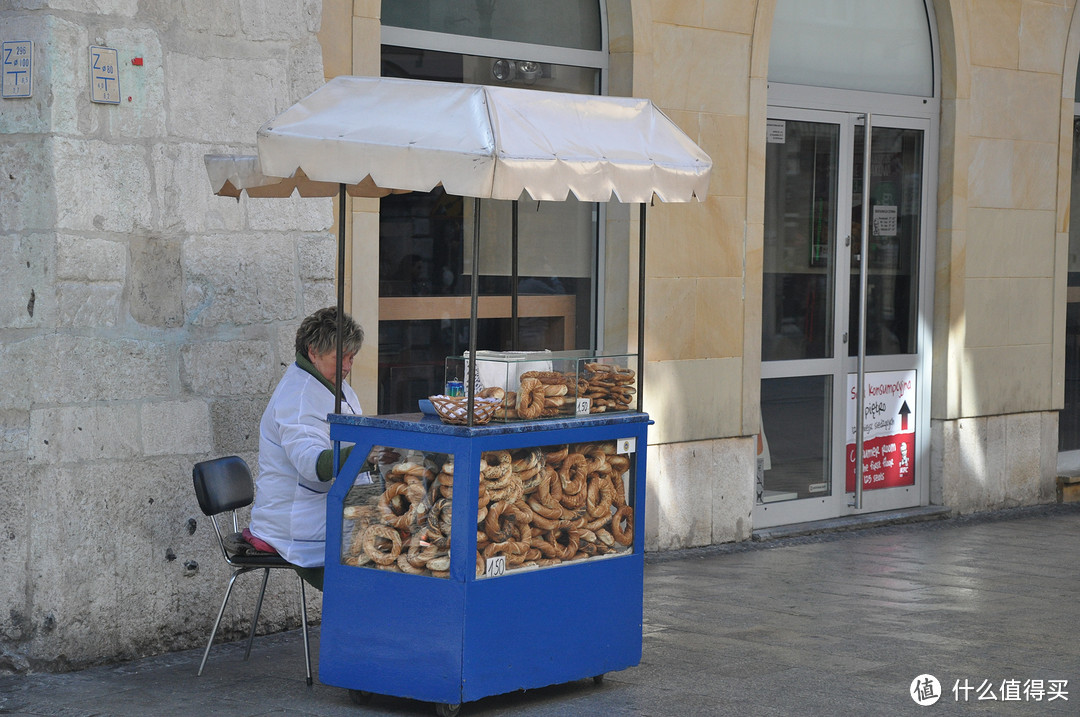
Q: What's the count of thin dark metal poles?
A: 4